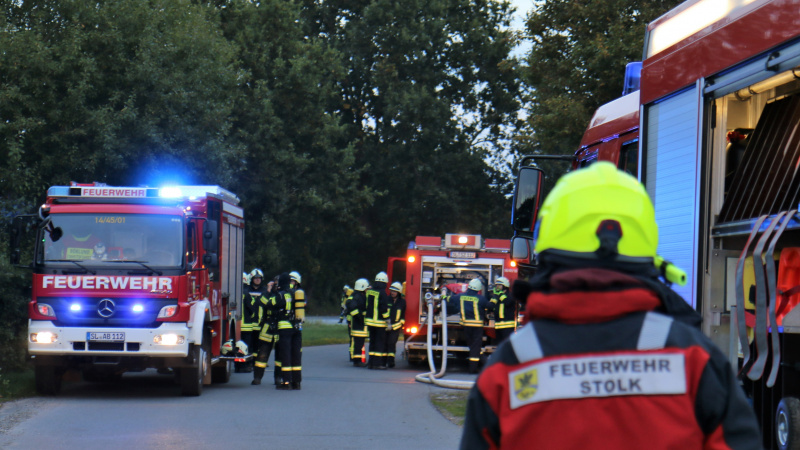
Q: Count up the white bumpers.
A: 1